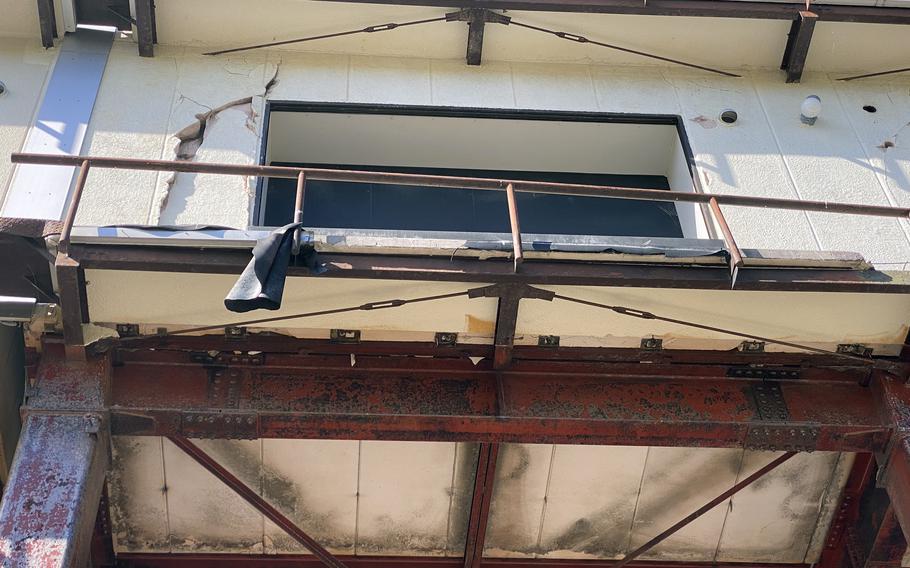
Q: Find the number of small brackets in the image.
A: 8